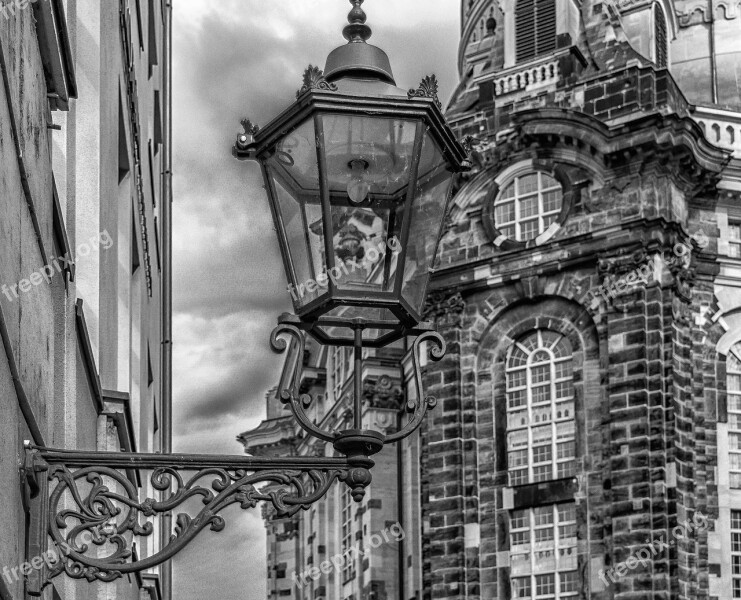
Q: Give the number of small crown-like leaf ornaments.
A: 4